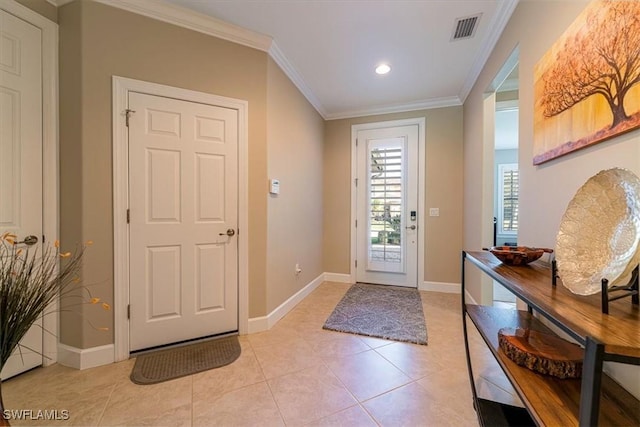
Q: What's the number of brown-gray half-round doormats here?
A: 1